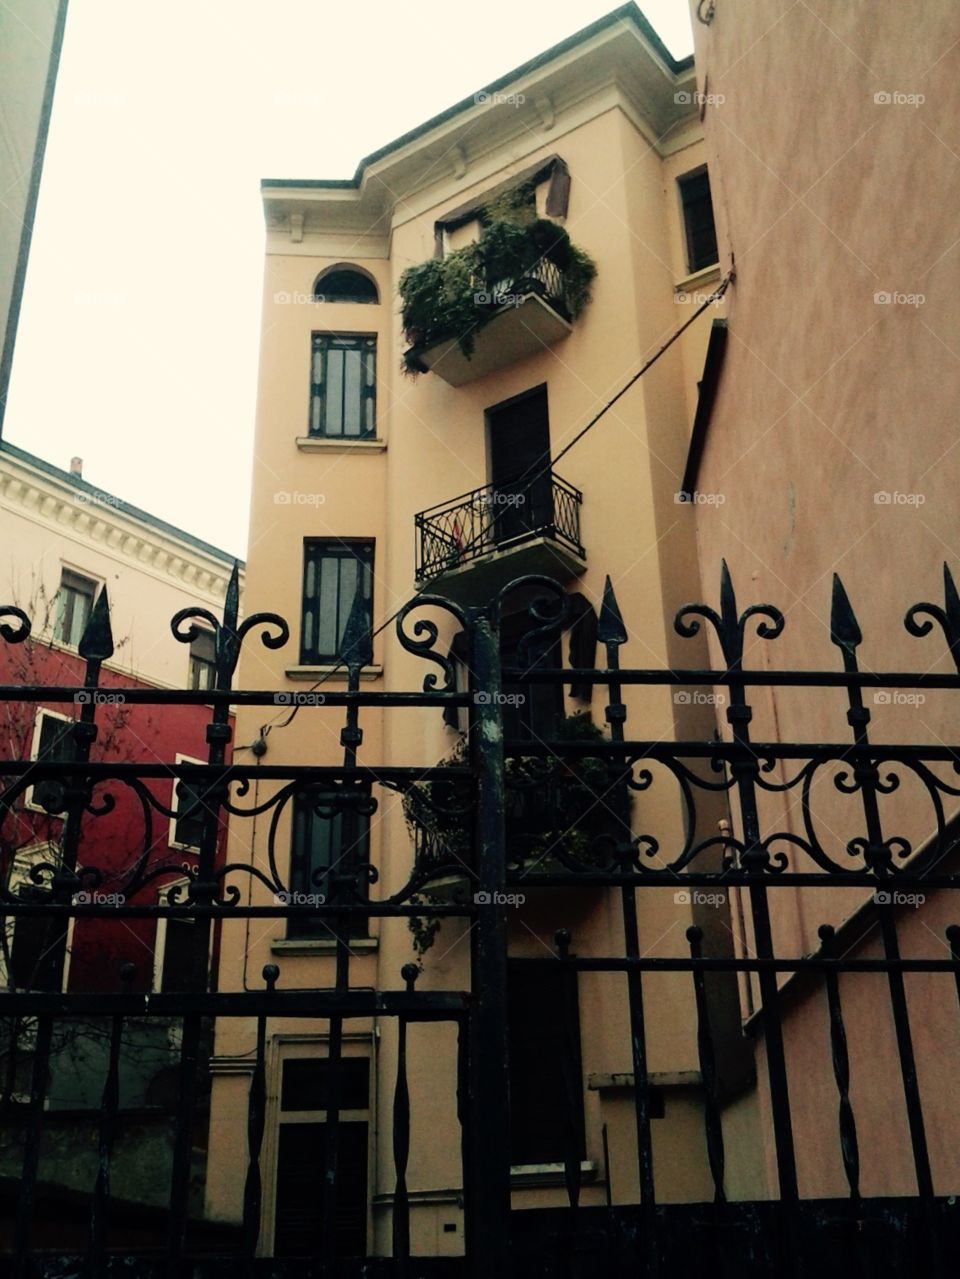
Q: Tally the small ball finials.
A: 7